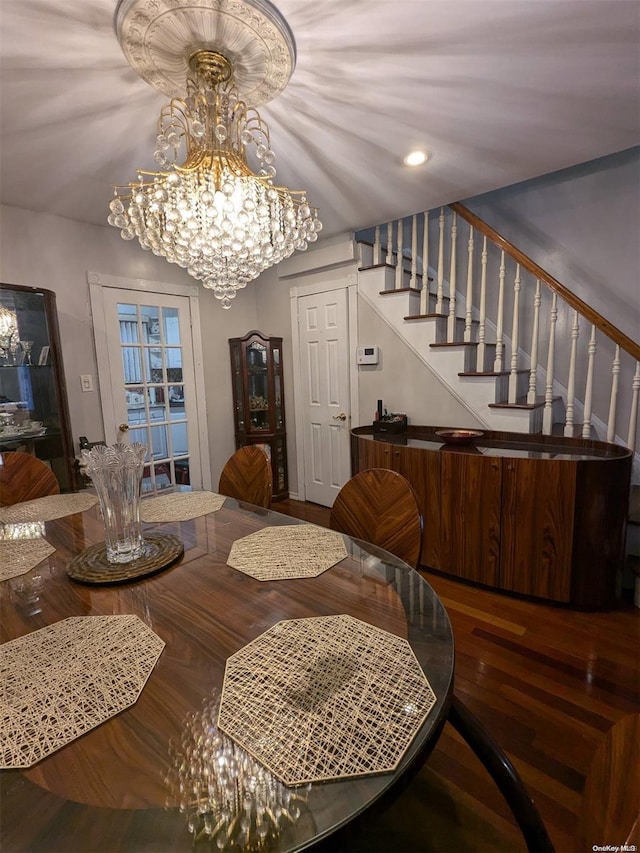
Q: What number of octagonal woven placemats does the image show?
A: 6